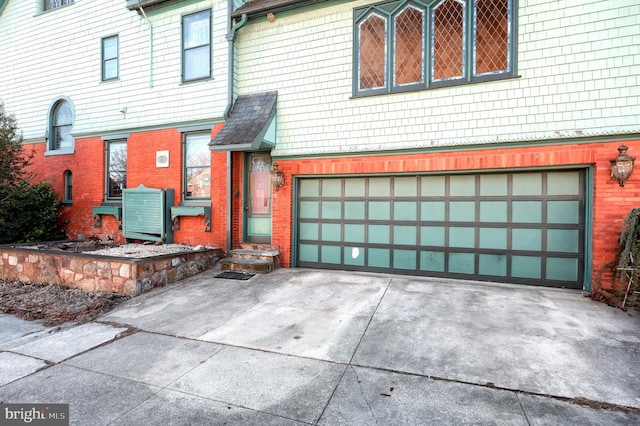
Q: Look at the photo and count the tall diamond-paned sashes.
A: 4